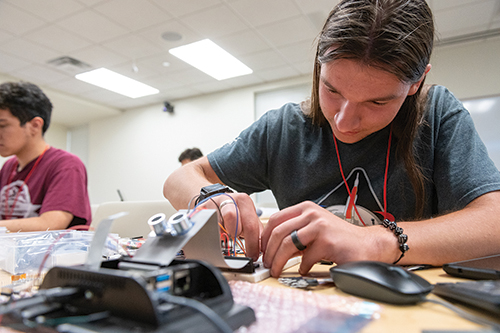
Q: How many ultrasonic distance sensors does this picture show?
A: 1